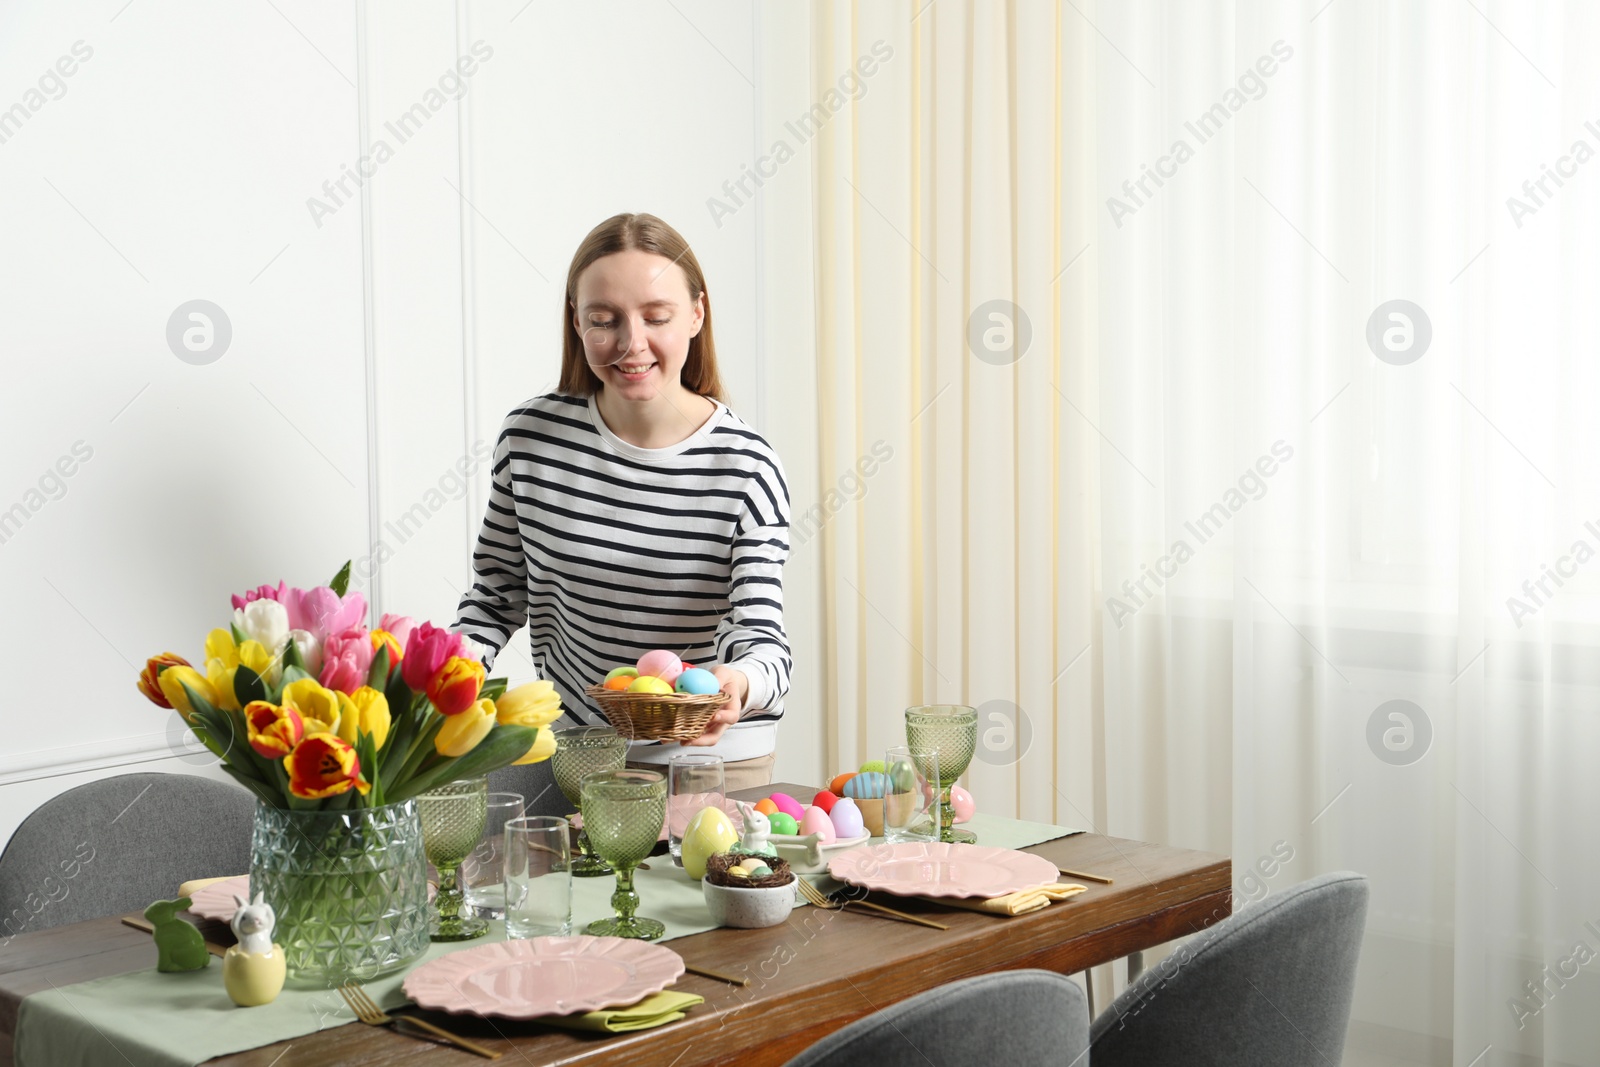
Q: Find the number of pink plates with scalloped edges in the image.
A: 4